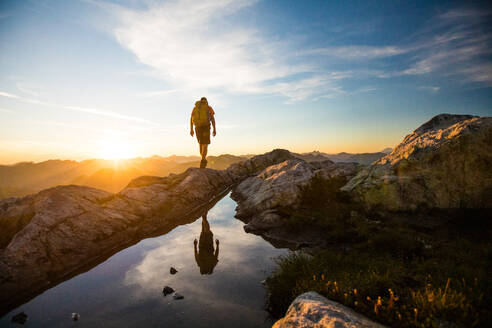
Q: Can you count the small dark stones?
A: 5